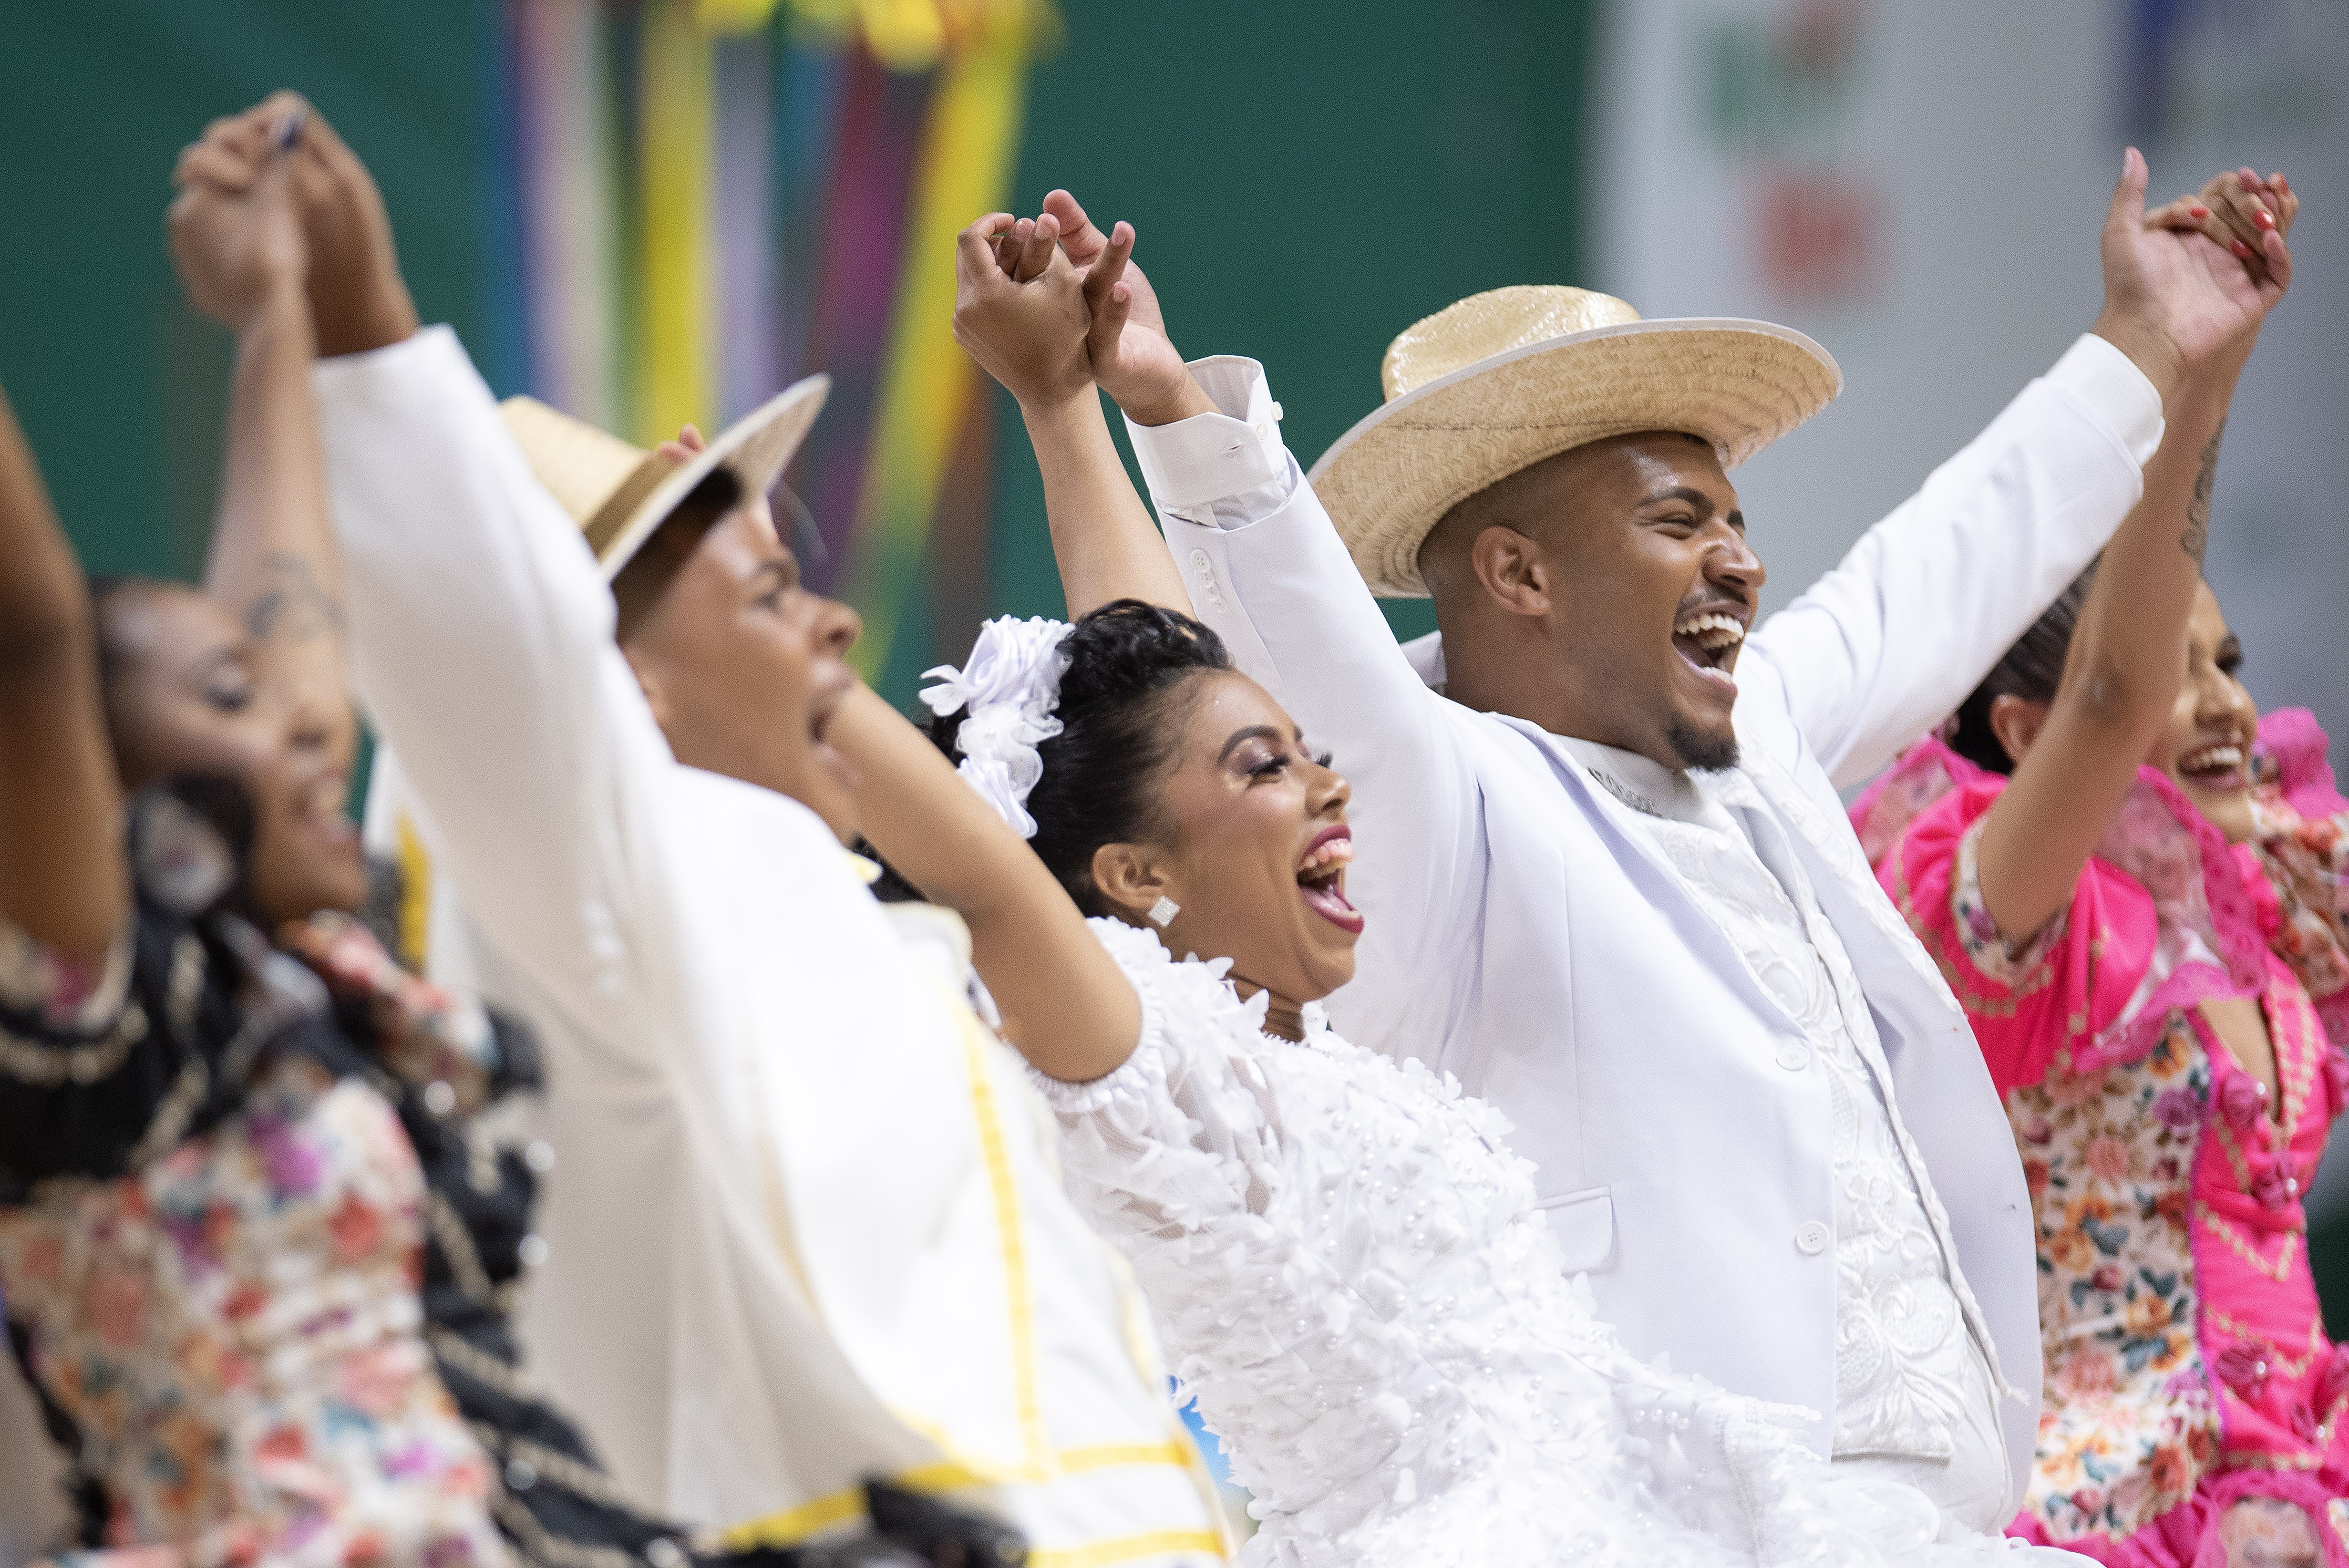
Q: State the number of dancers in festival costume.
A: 5